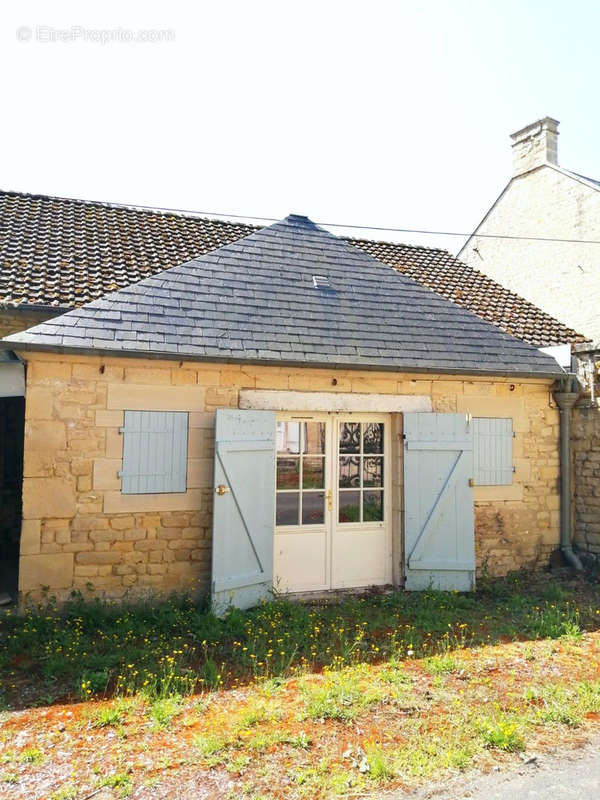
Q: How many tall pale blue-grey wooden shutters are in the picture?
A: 2